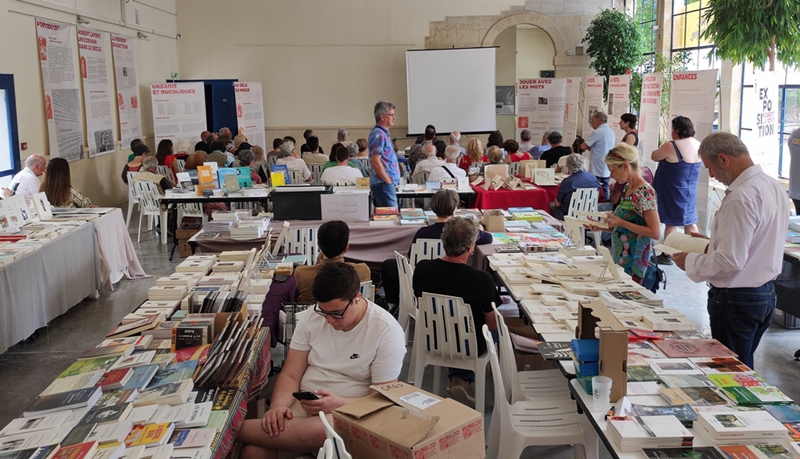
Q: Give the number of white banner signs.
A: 12